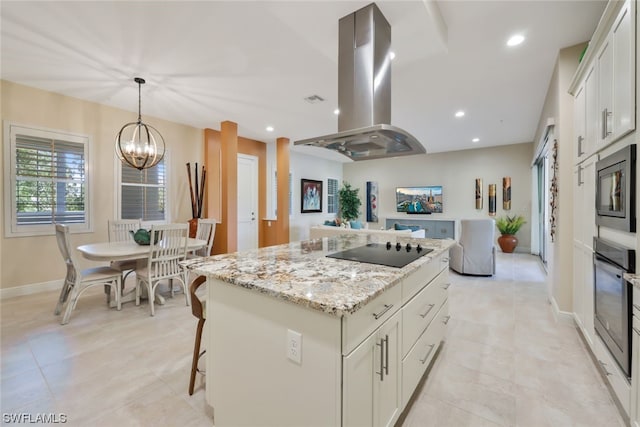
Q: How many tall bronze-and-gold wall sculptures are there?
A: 3